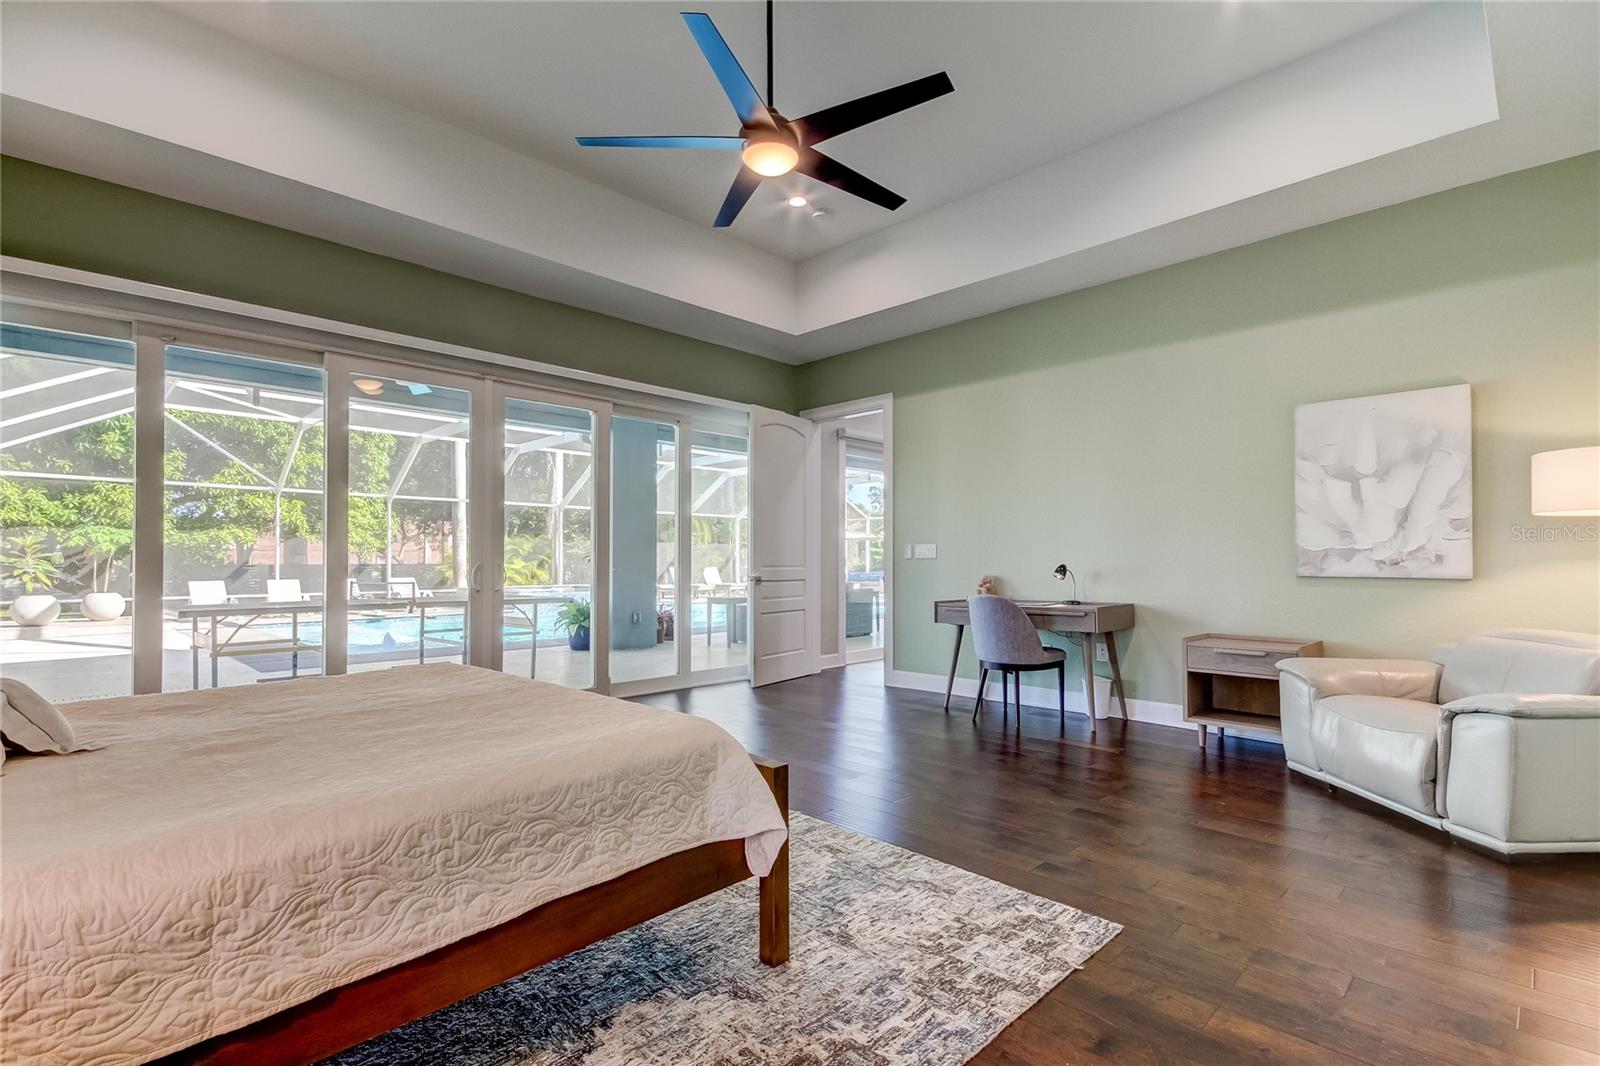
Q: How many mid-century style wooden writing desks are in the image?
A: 1